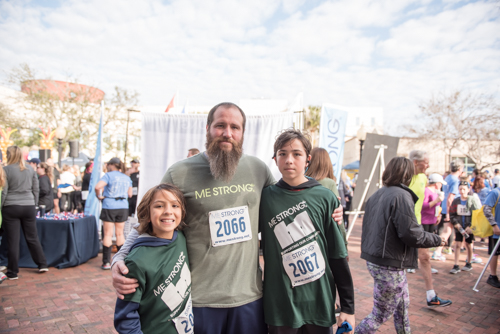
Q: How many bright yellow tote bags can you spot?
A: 1